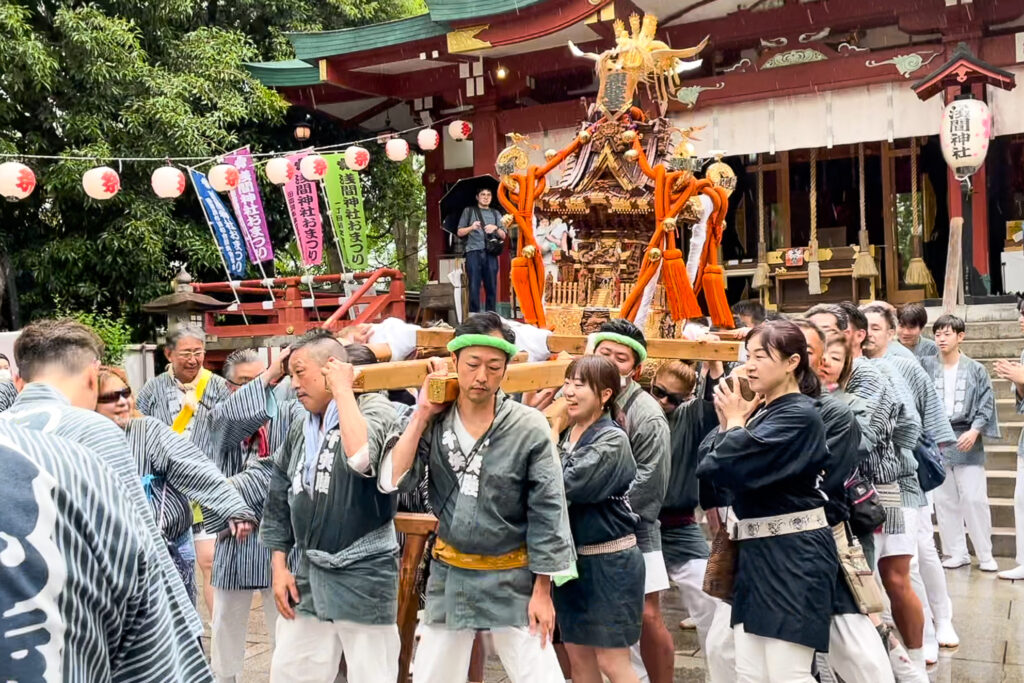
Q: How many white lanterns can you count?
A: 11